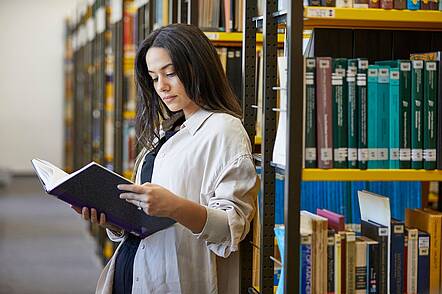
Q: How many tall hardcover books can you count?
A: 11